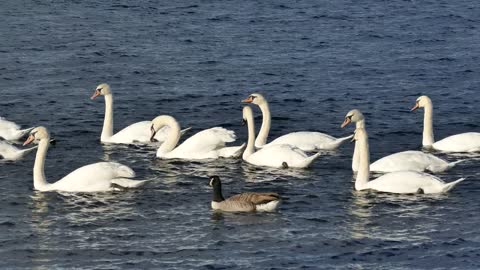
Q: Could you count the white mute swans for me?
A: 10